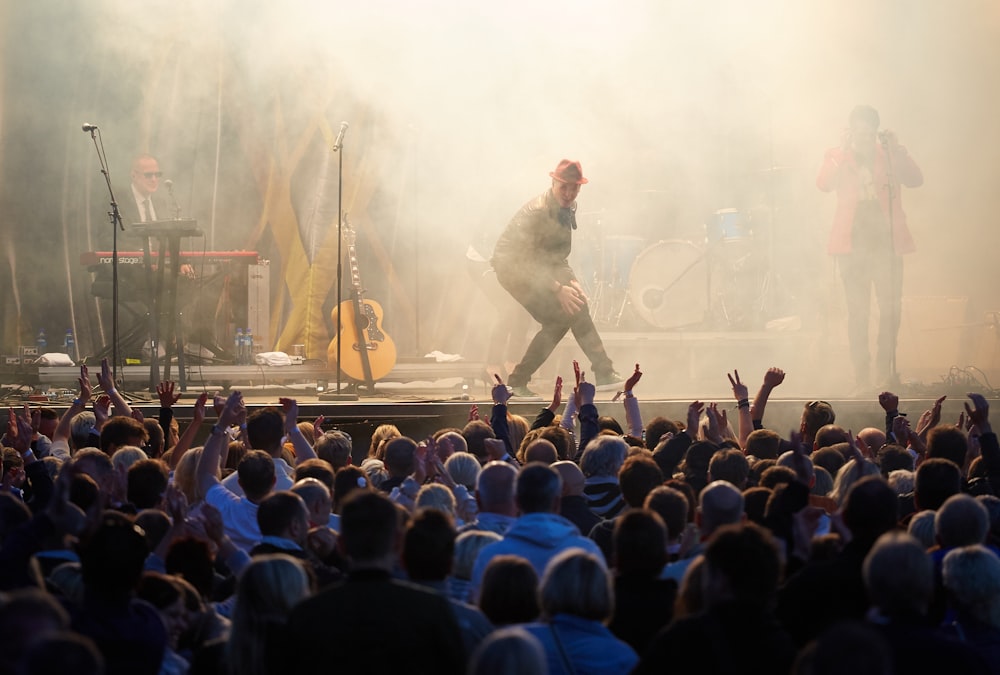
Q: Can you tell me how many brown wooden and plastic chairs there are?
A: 0